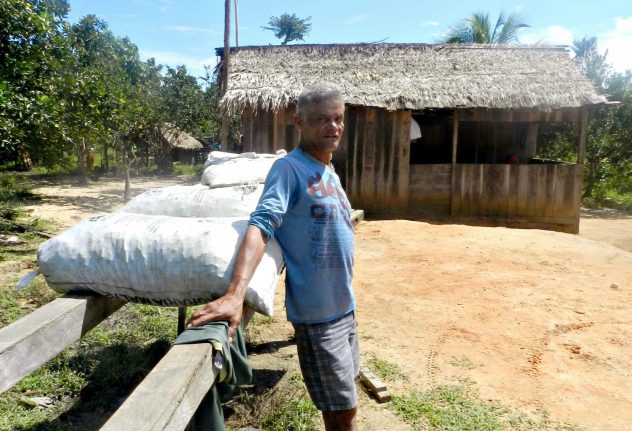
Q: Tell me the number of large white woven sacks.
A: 3